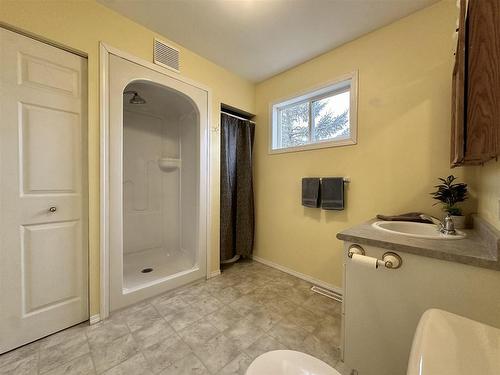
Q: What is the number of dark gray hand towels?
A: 2